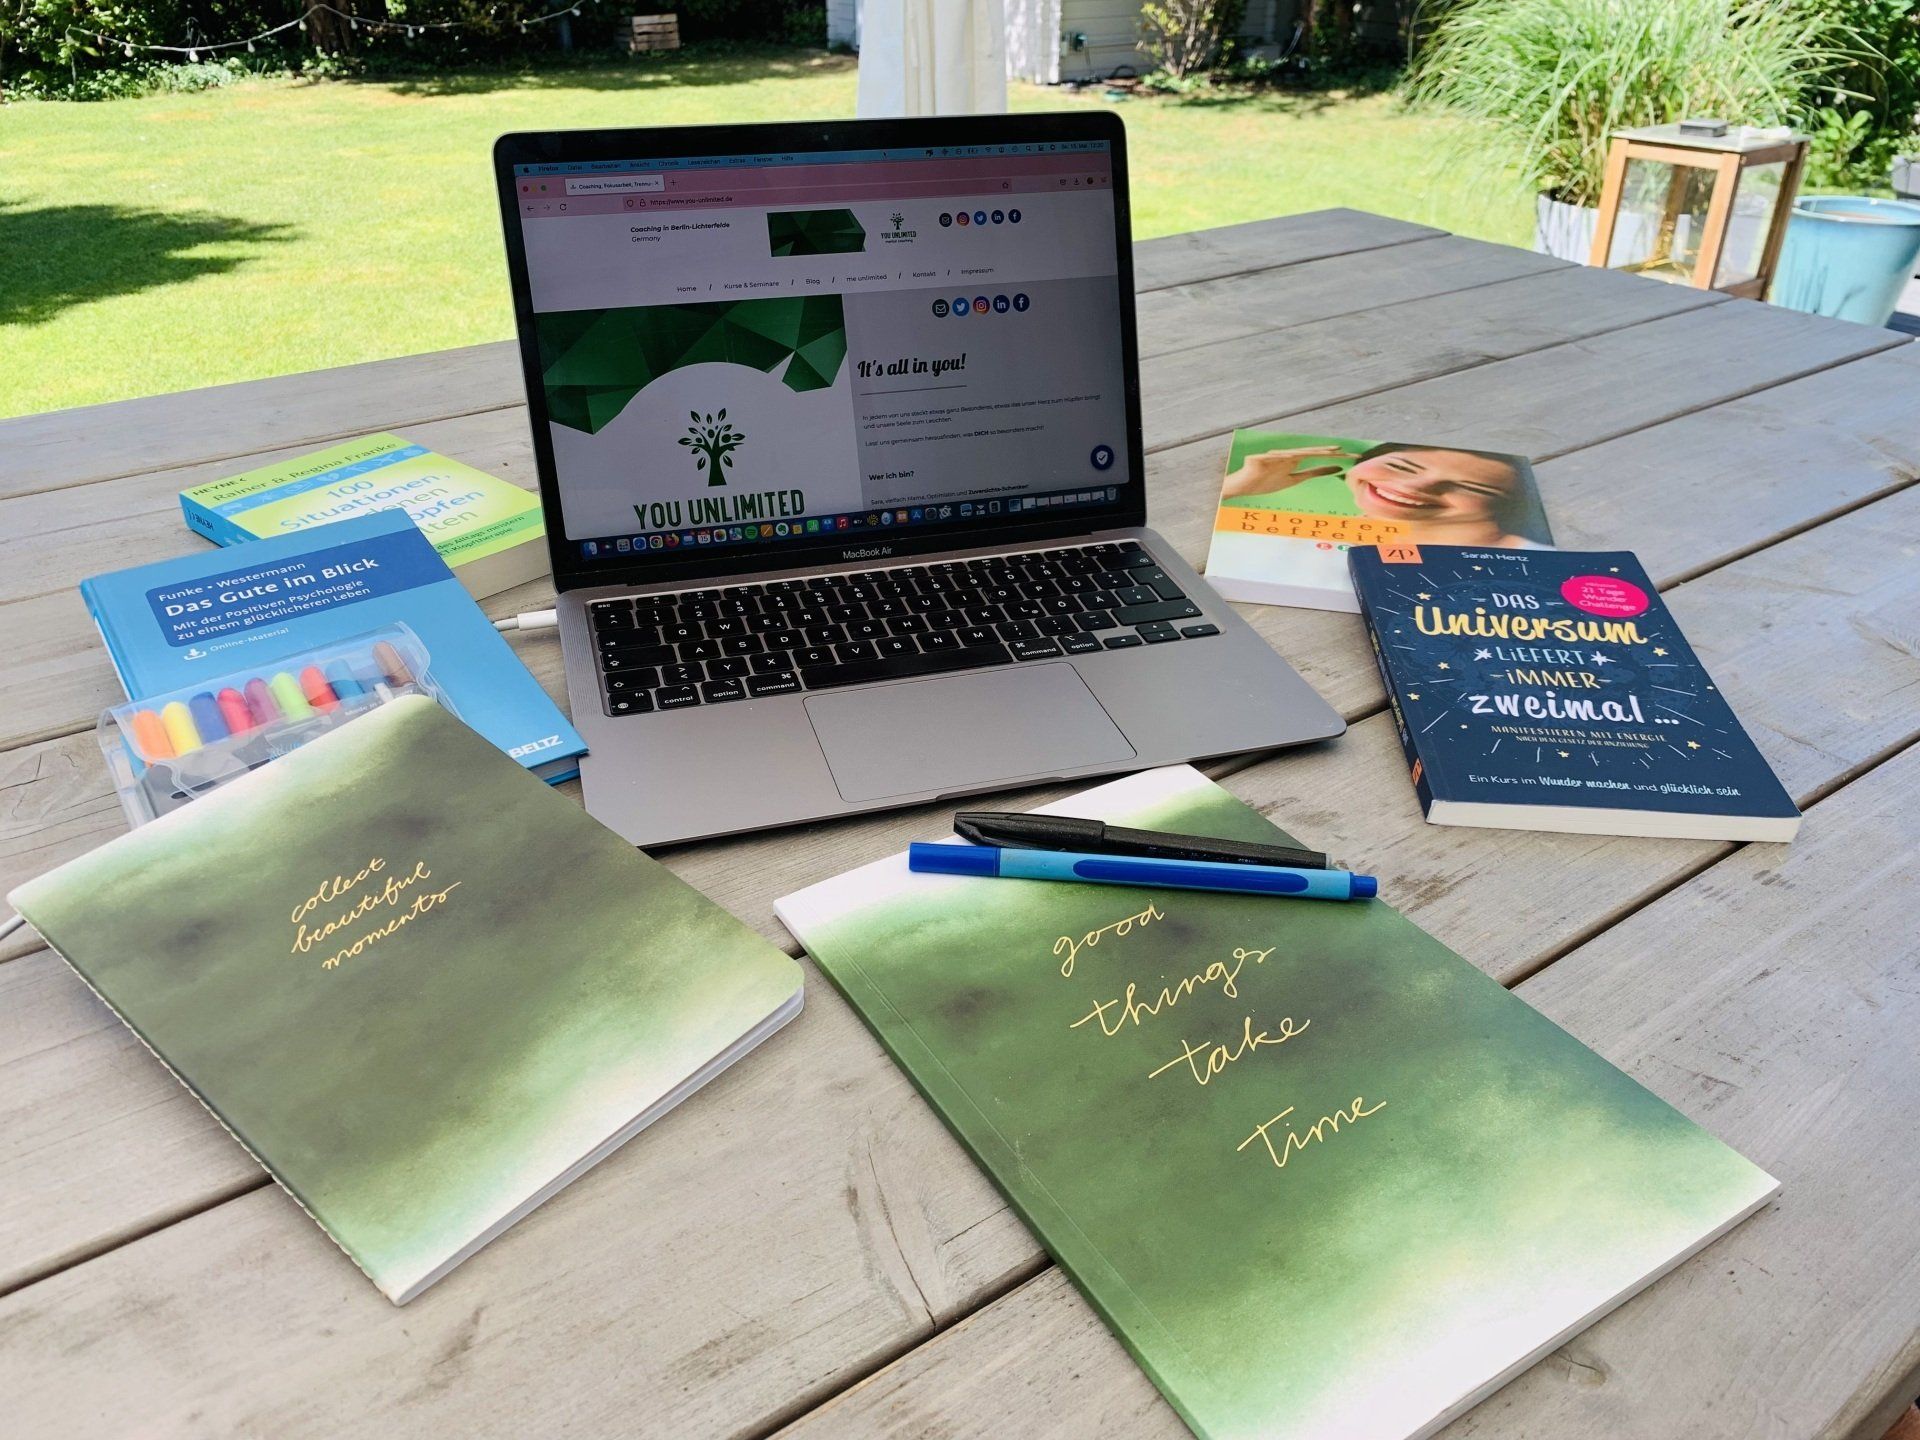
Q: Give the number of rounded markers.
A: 9